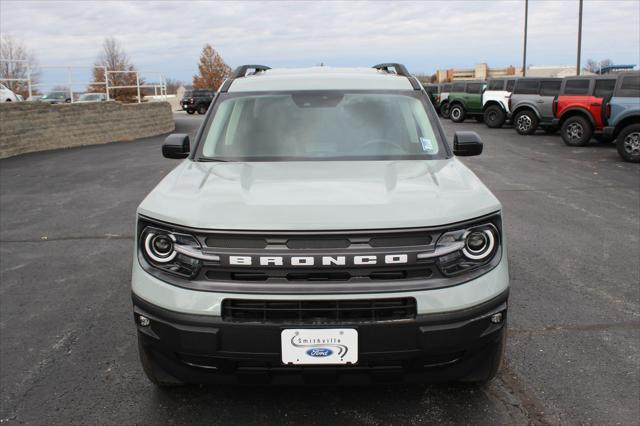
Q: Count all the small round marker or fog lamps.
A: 2